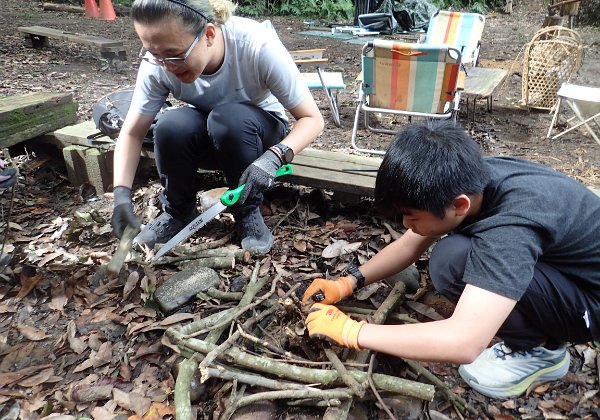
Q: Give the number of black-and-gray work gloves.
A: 2